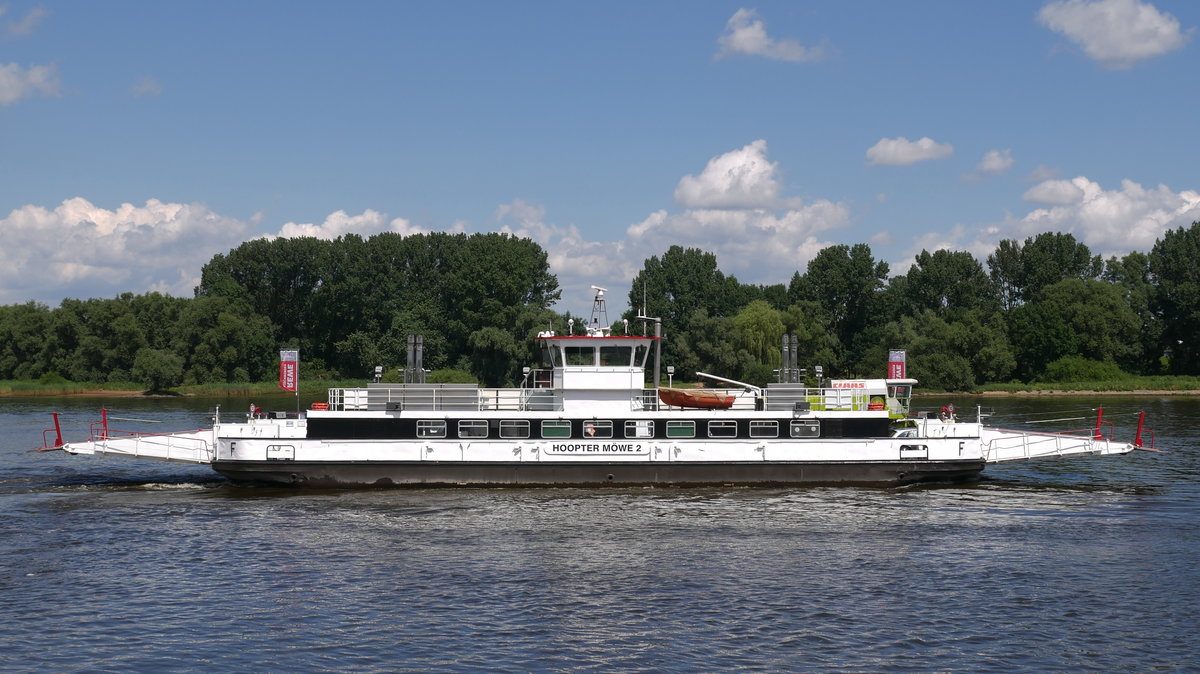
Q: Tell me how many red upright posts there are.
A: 4